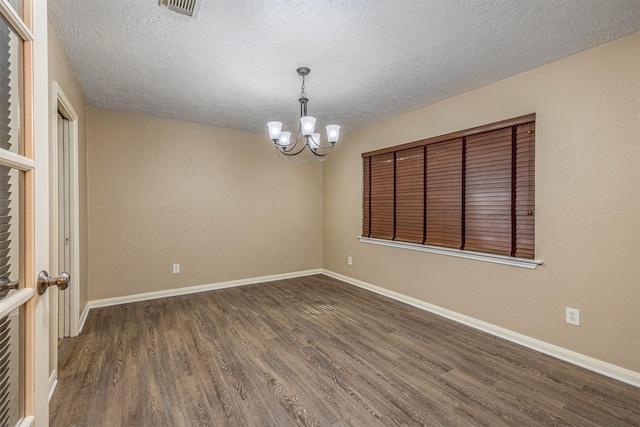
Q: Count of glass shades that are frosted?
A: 5